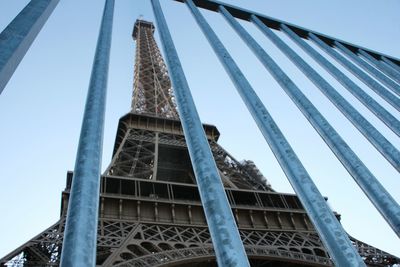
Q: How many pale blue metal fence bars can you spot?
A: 11